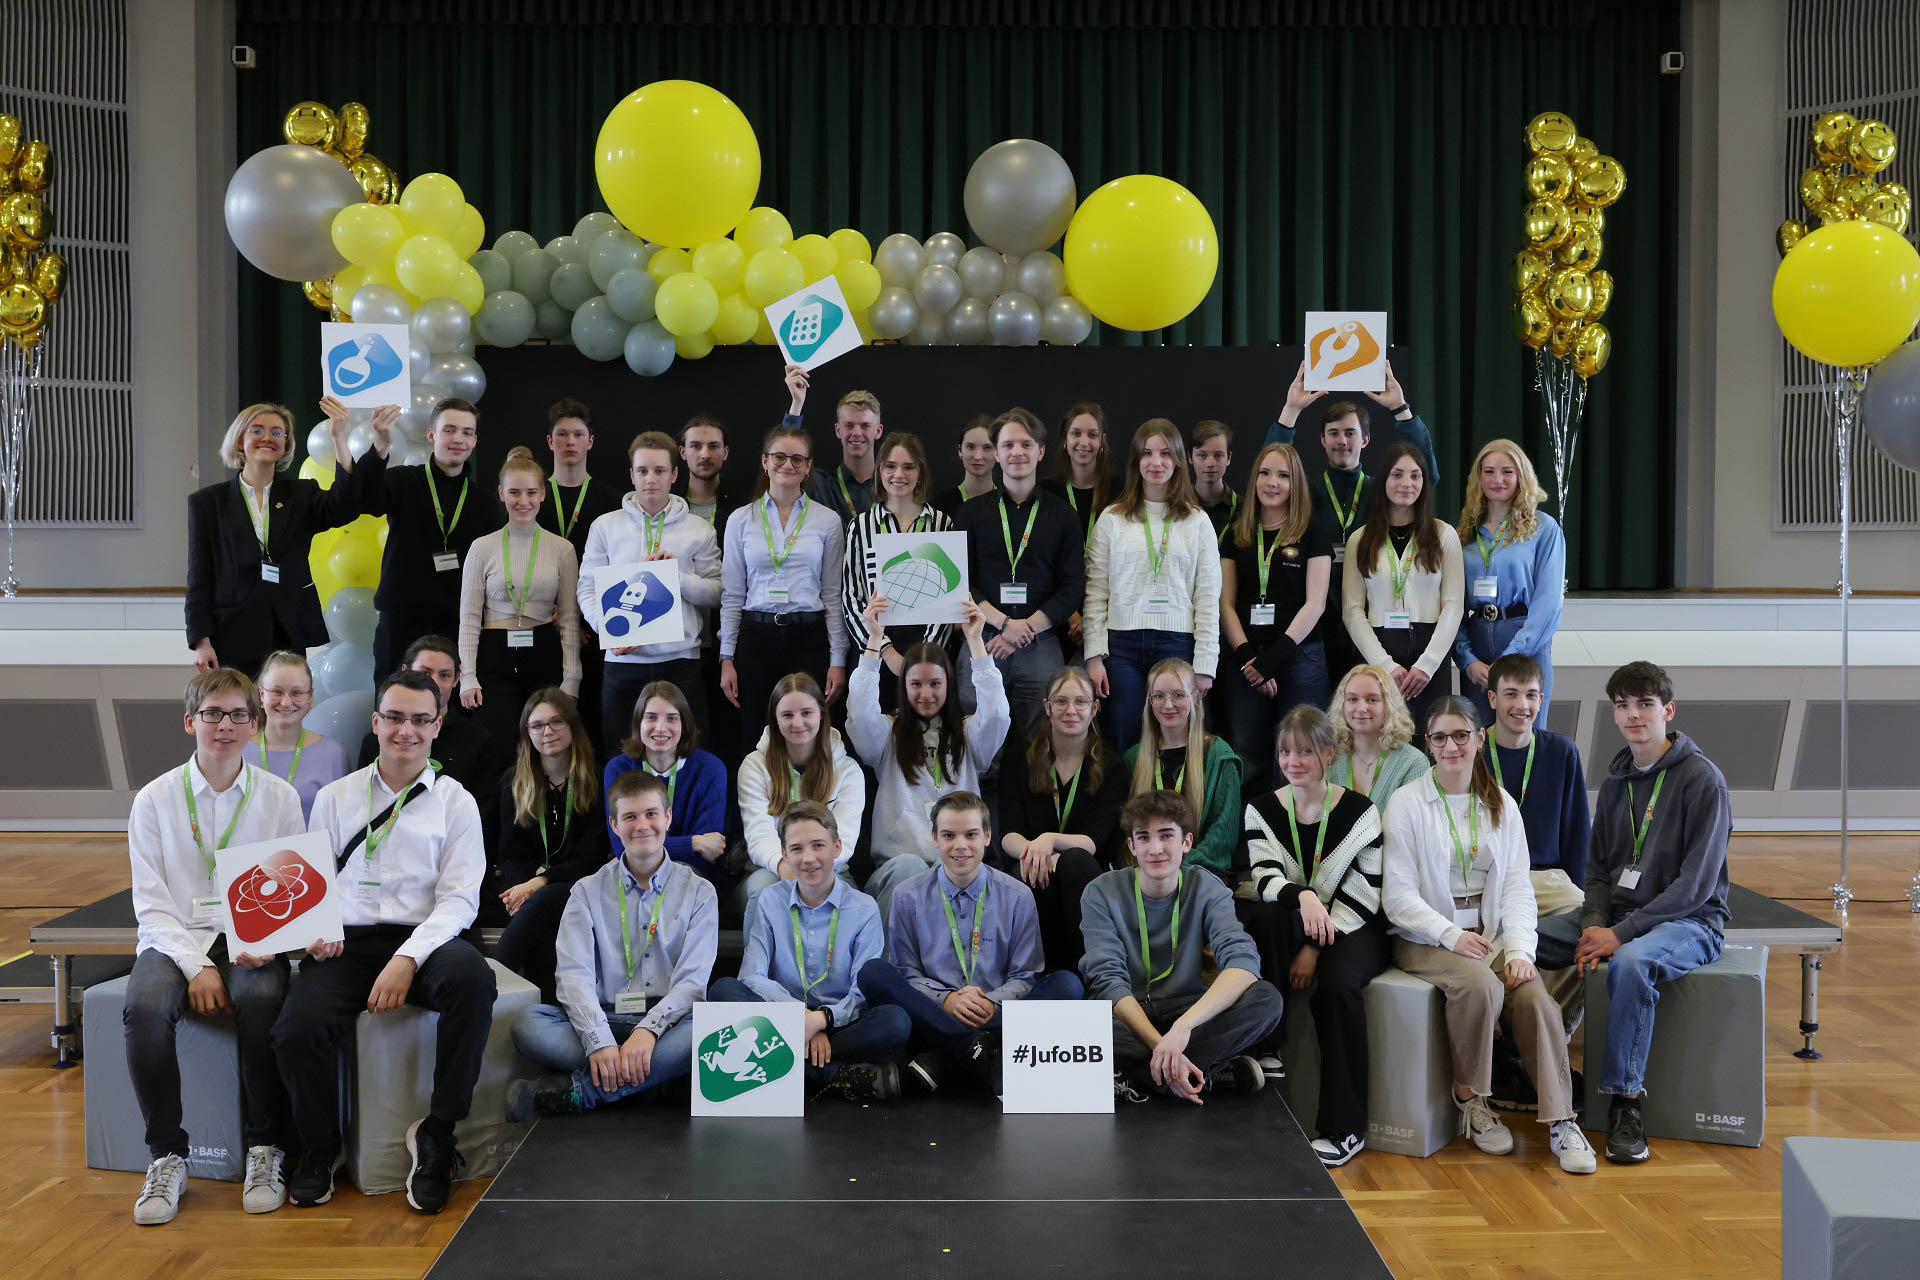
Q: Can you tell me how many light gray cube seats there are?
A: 5